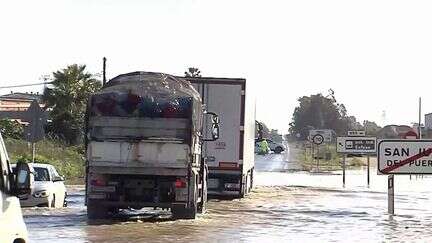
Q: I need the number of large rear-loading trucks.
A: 2